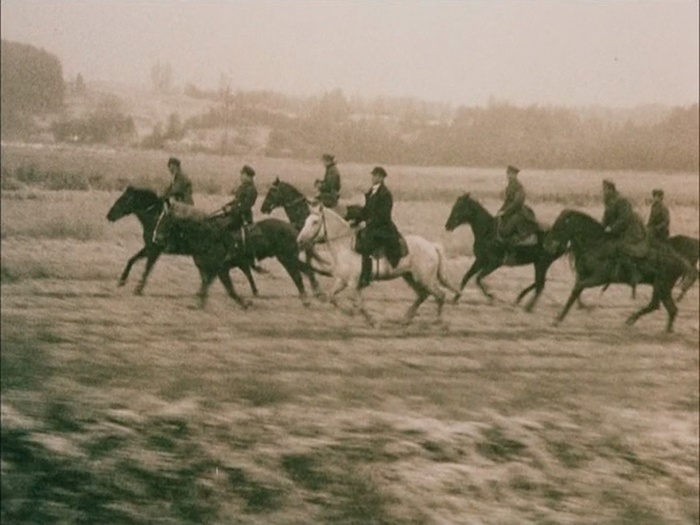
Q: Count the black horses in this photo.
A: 6